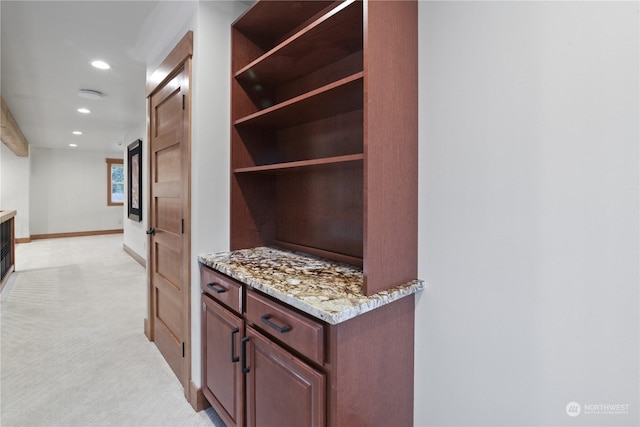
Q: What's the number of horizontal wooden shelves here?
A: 3